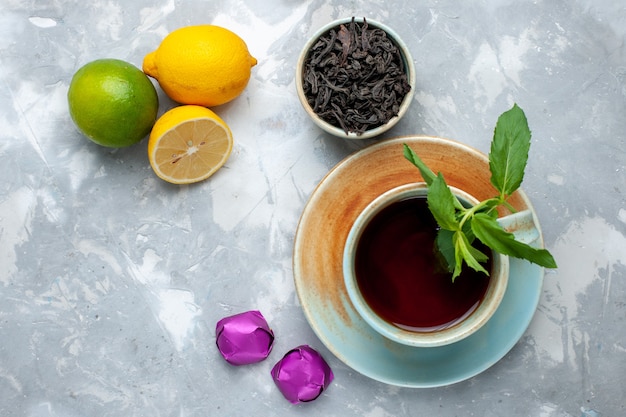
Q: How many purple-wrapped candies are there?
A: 2